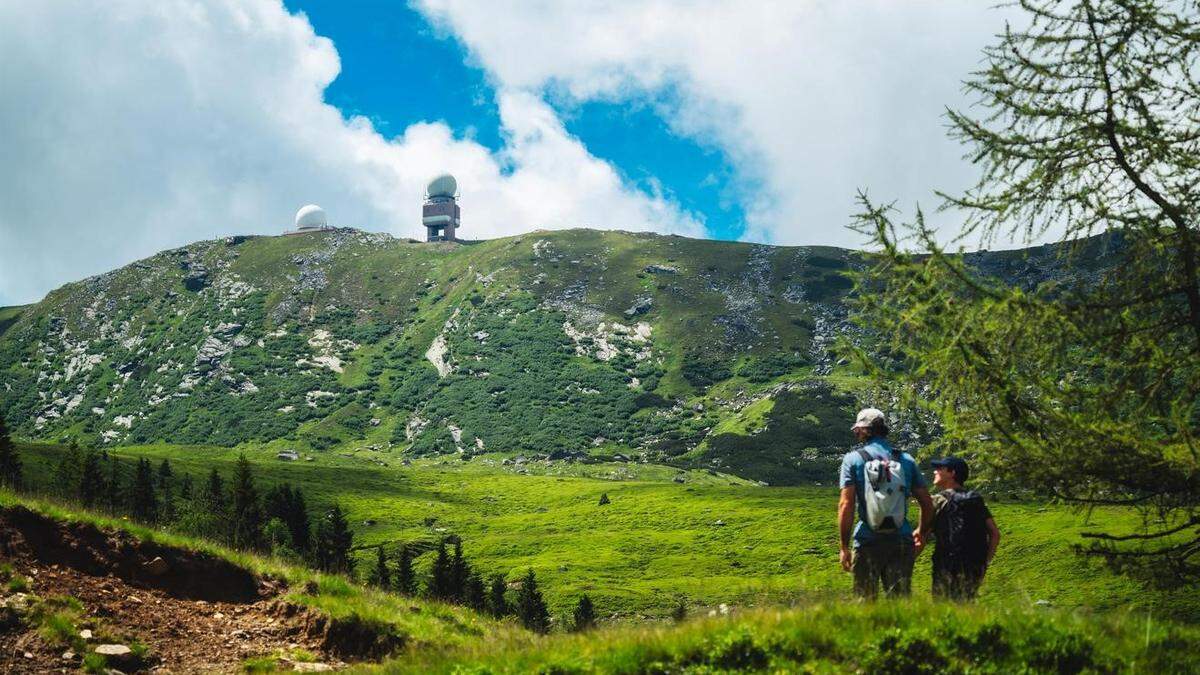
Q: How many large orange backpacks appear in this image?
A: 0